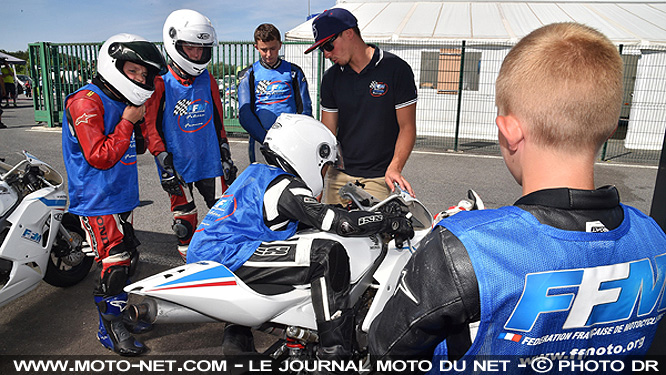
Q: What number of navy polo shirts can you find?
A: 1